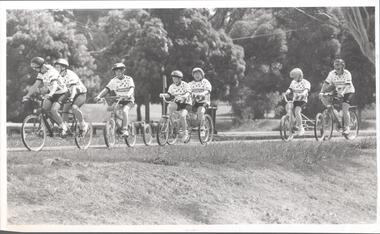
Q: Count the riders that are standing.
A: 0